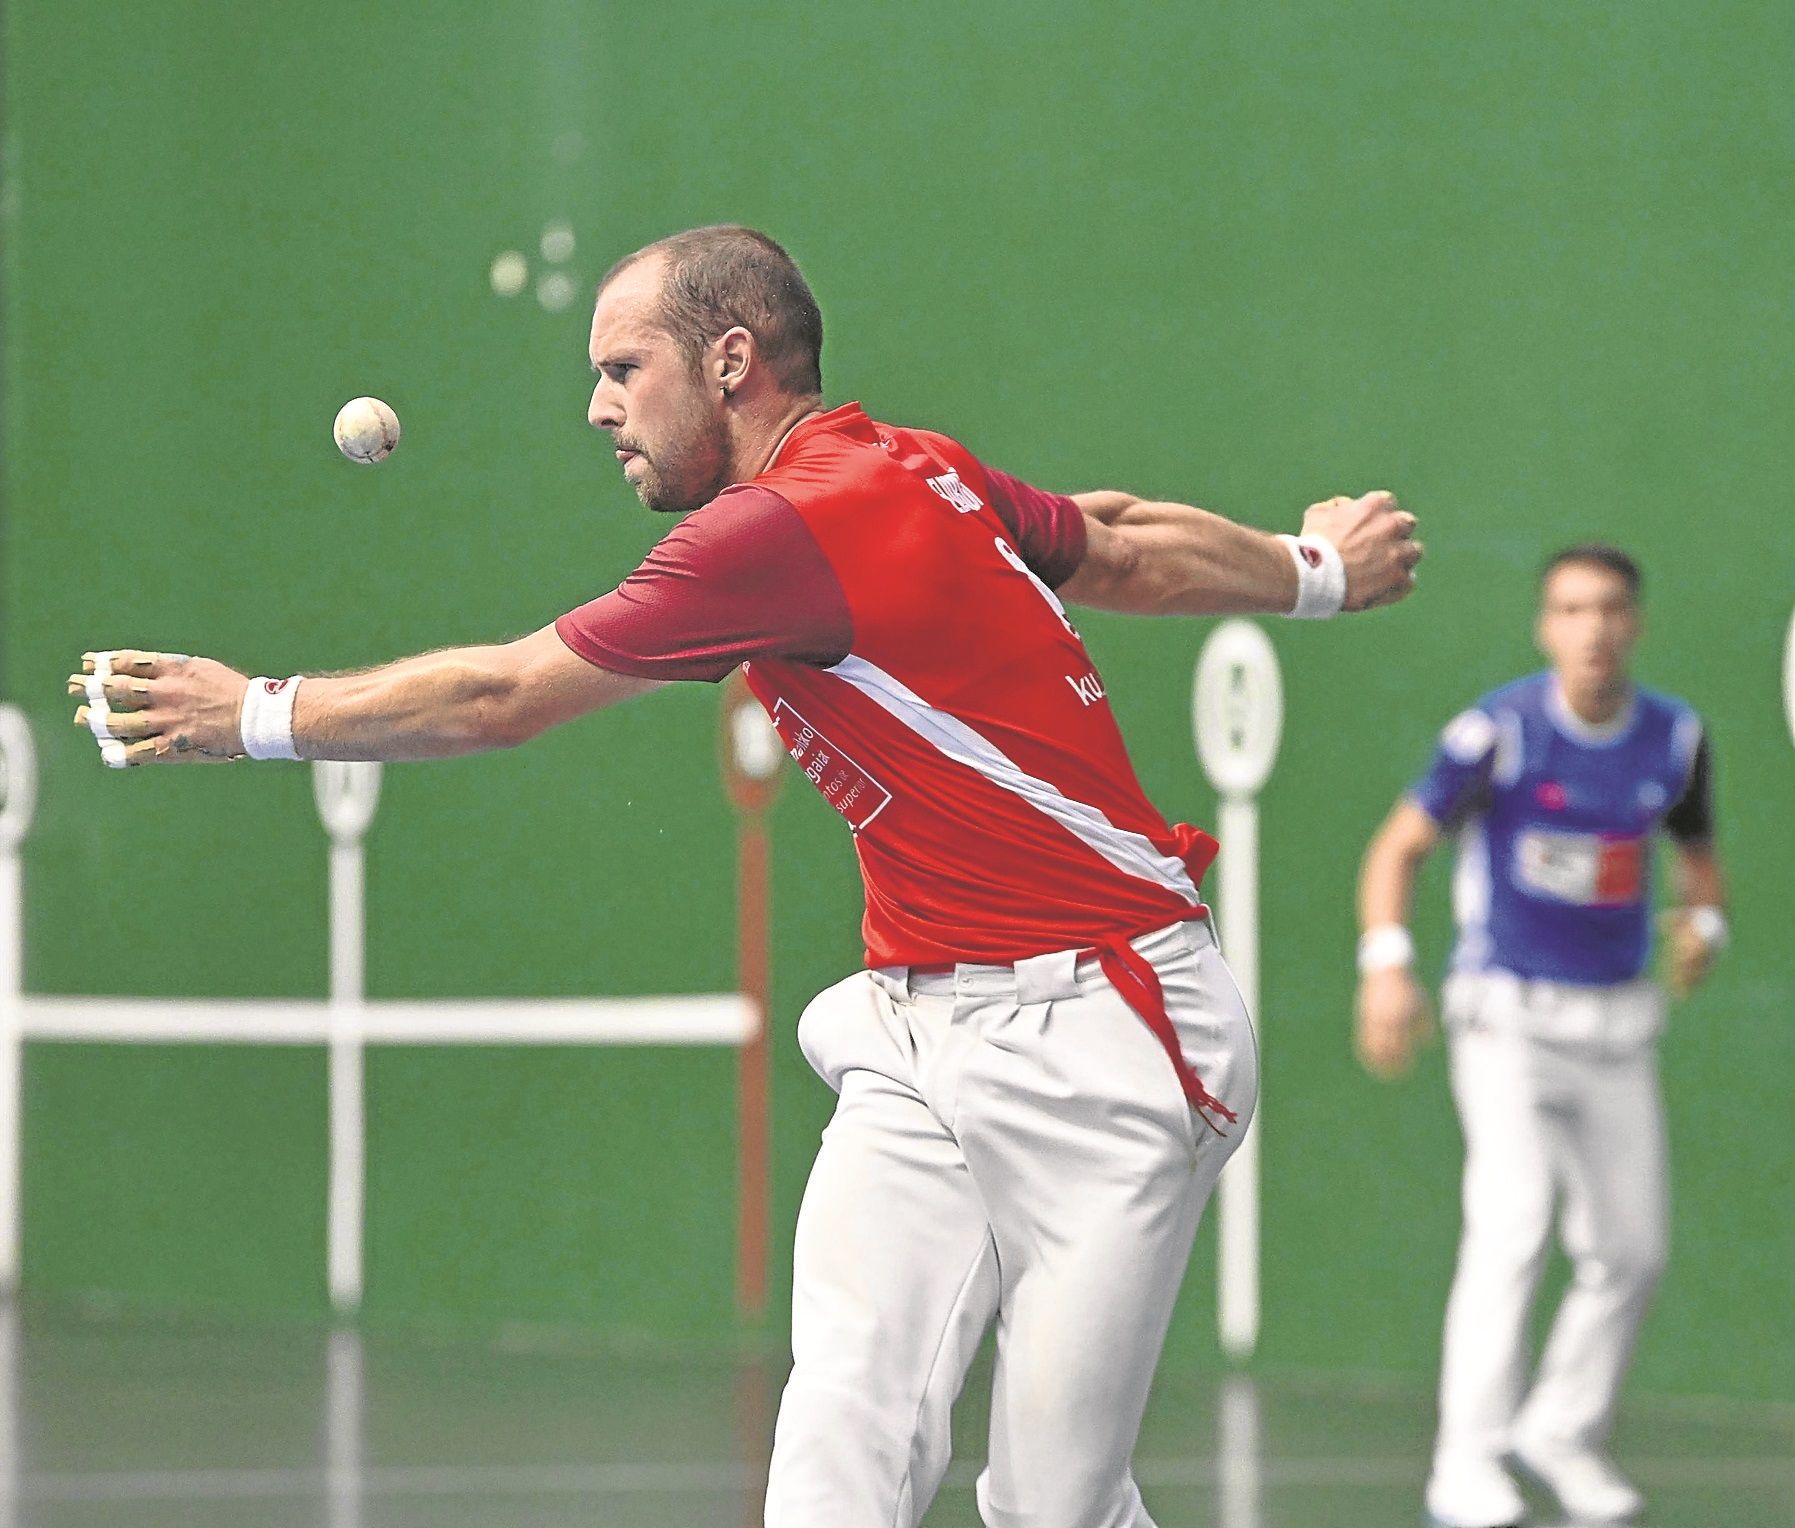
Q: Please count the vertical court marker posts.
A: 4